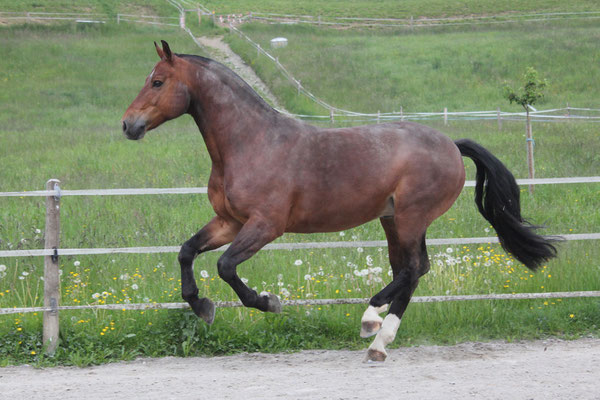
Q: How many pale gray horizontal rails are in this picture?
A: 3